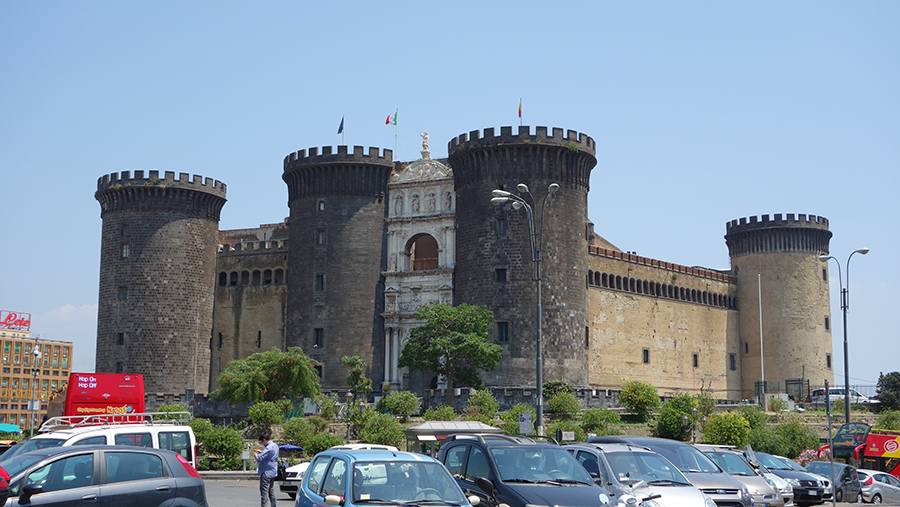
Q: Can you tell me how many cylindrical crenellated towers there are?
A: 4